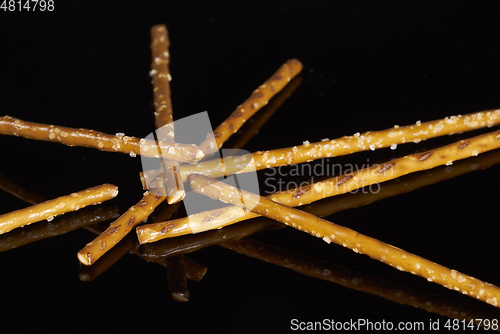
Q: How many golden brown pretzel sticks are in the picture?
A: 7